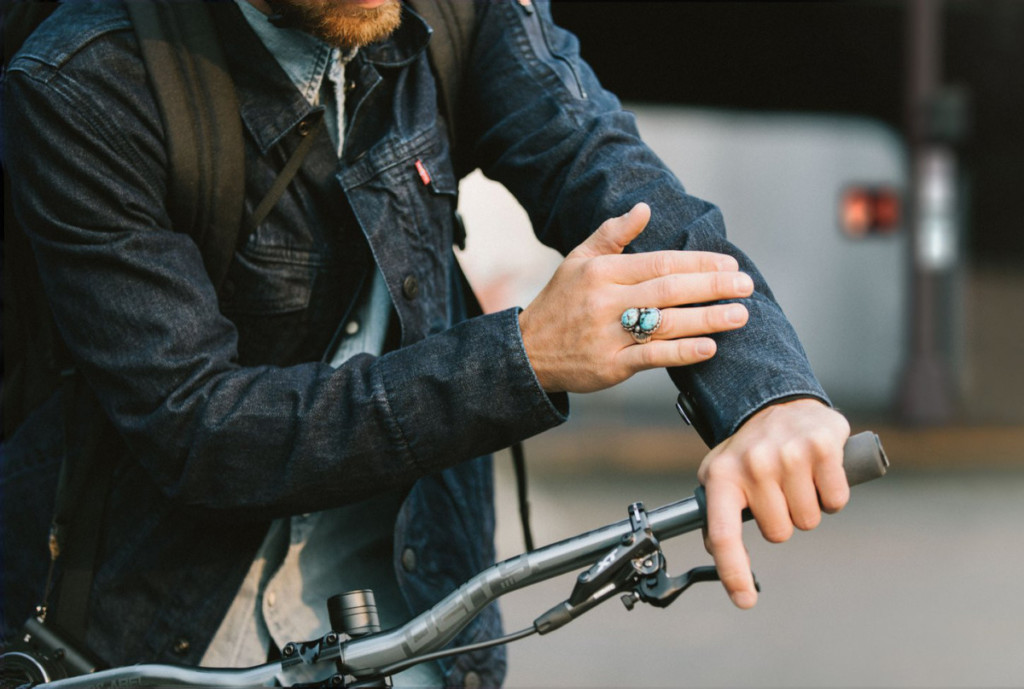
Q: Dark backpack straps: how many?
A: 2